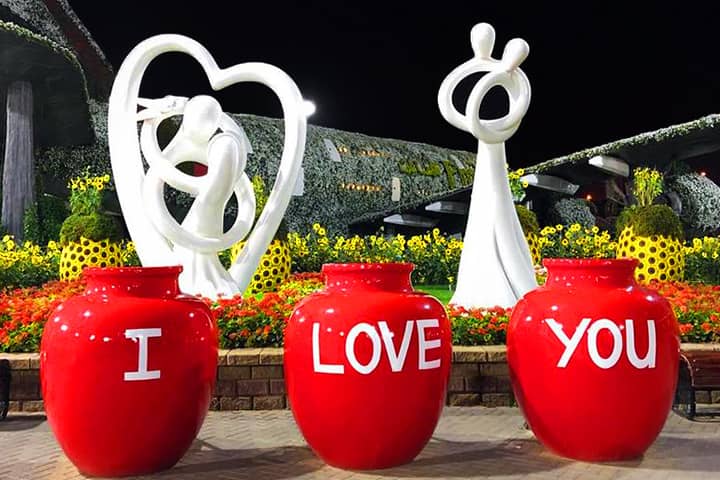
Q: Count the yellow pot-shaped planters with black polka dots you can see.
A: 4